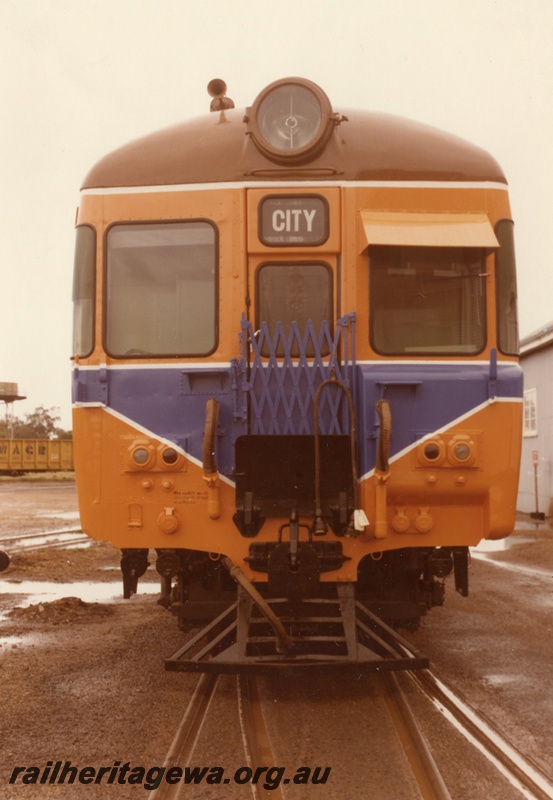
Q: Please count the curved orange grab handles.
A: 2